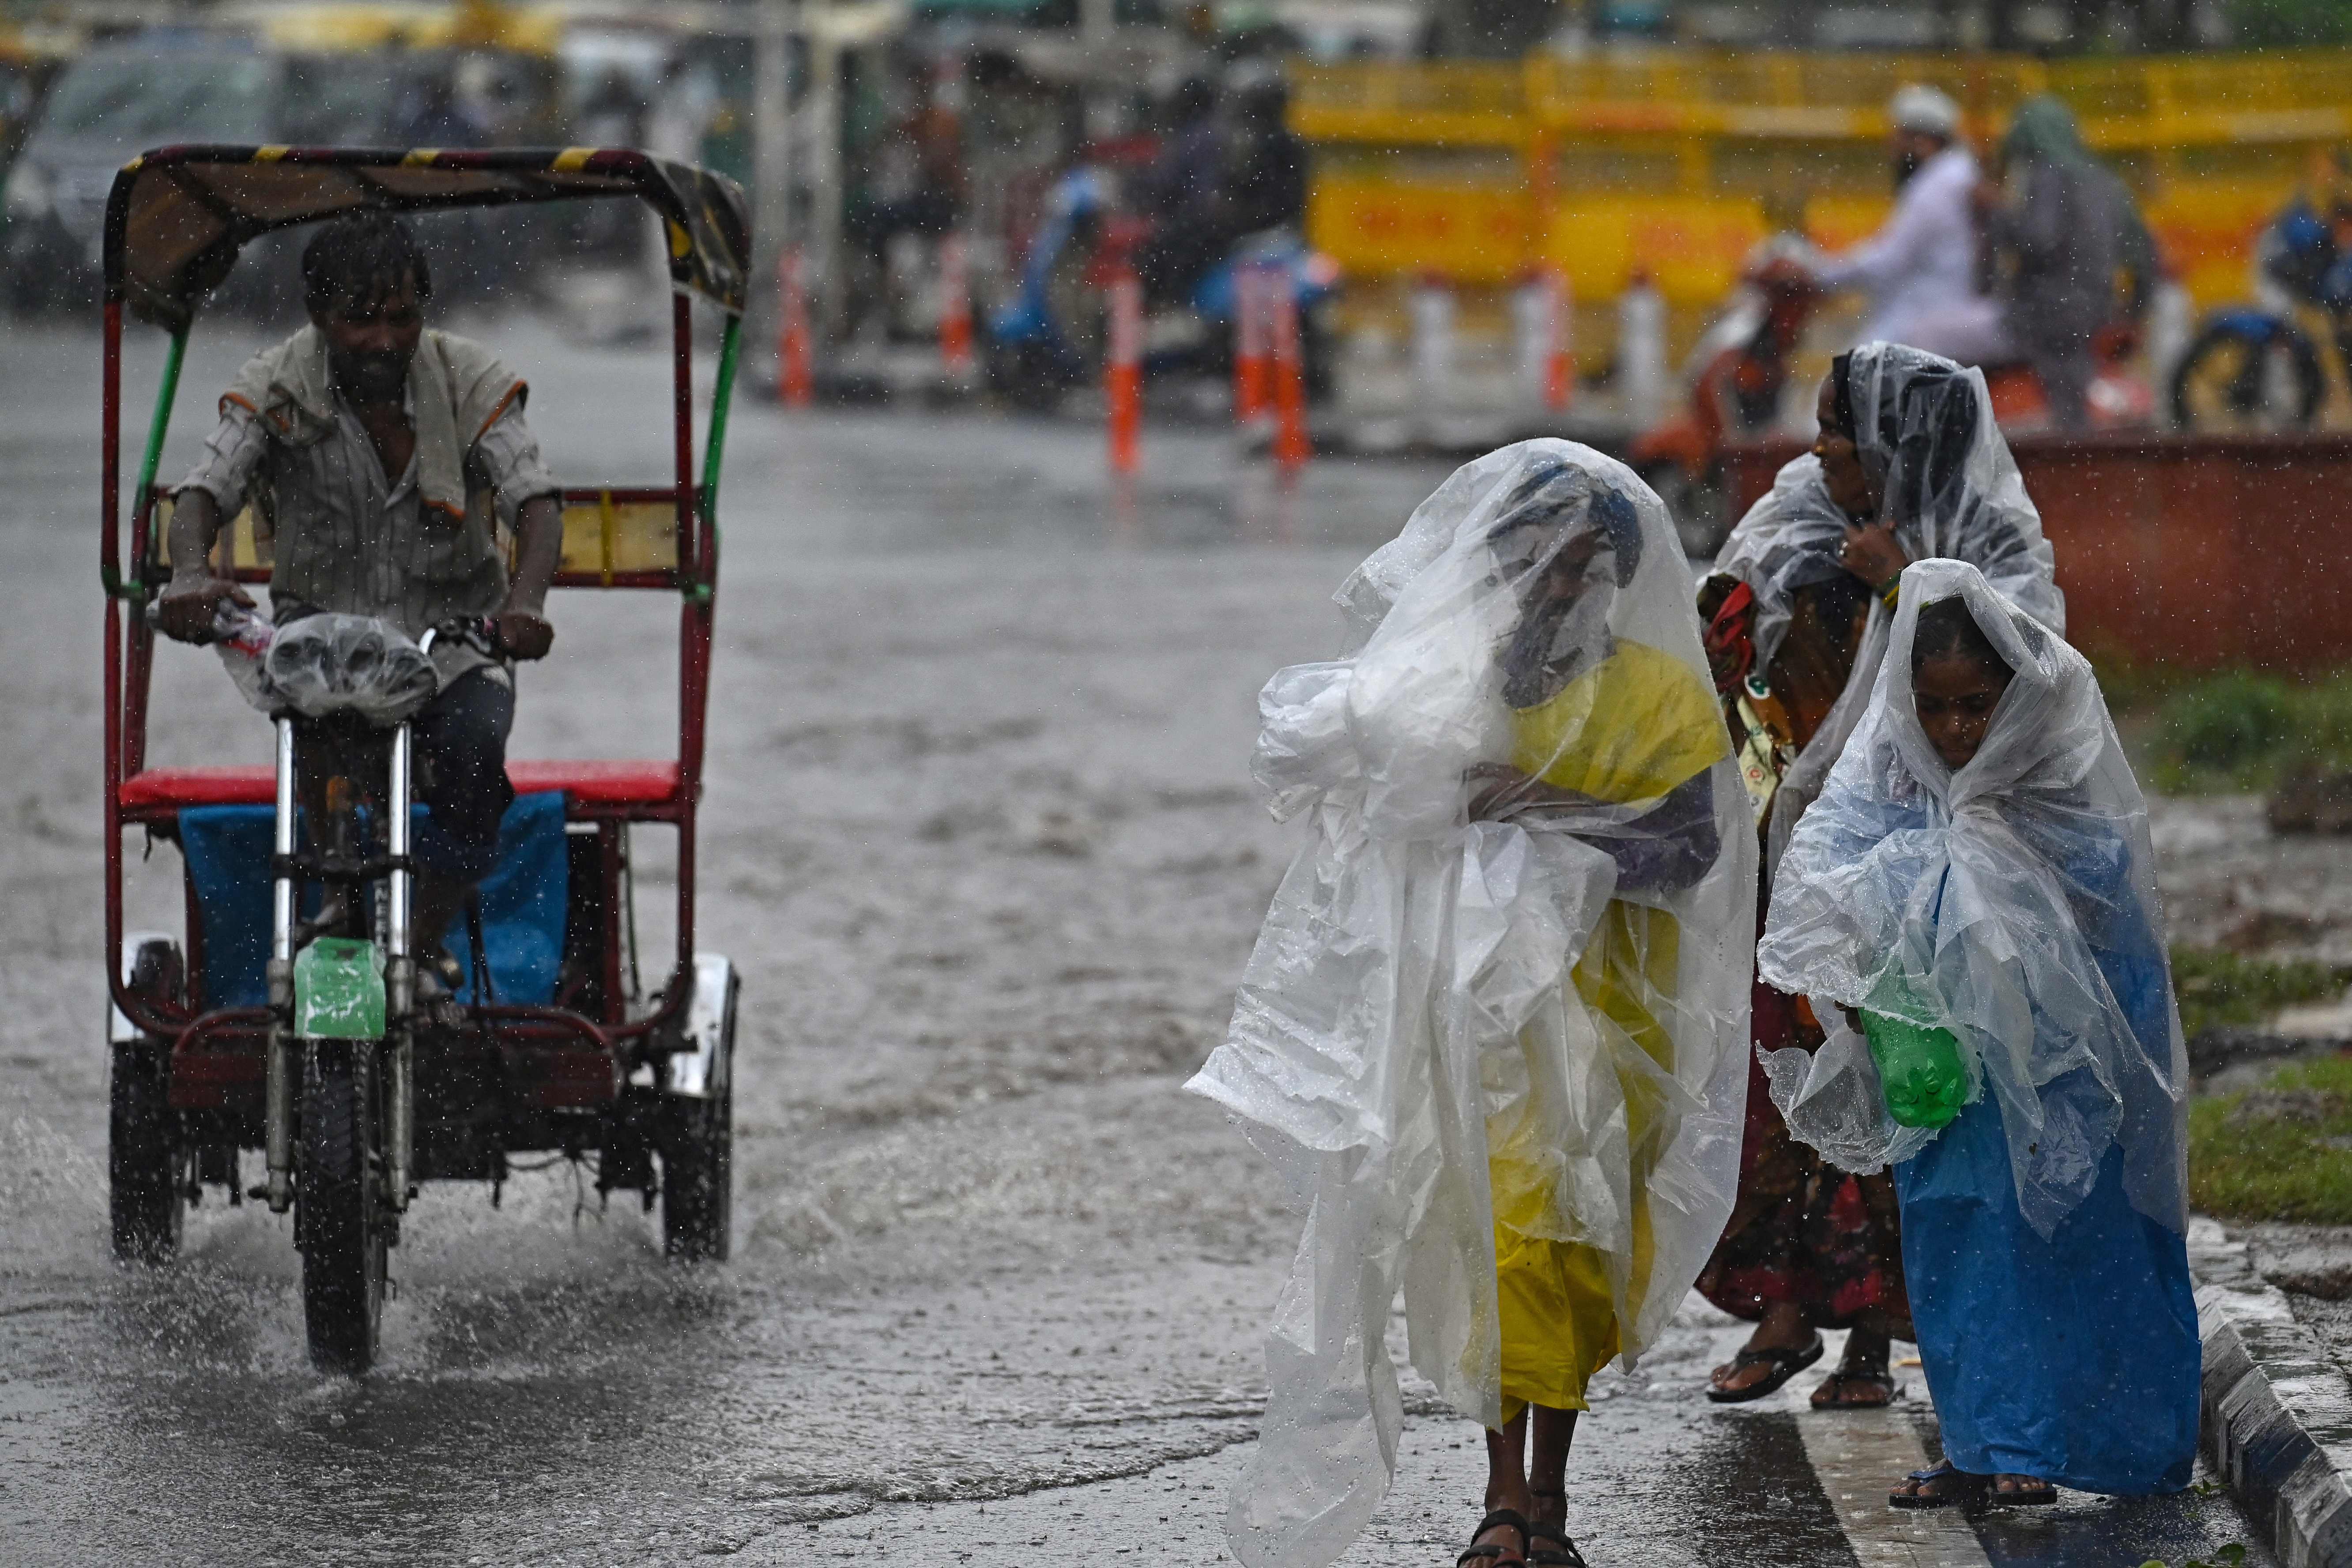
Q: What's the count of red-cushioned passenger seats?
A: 1